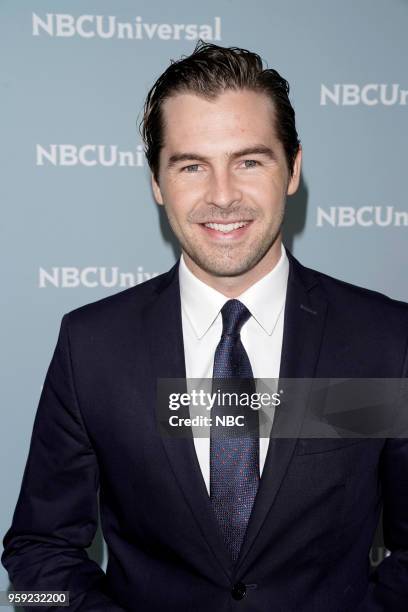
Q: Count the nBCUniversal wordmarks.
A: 5